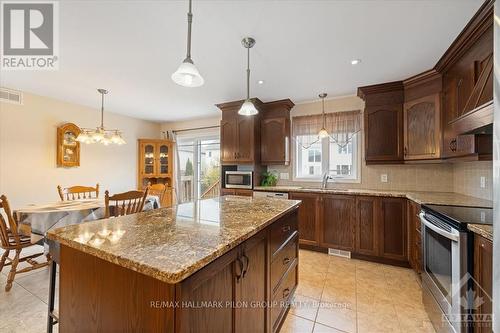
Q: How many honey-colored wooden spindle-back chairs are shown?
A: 4